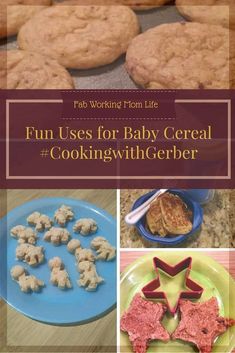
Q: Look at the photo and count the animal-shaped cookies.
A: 11